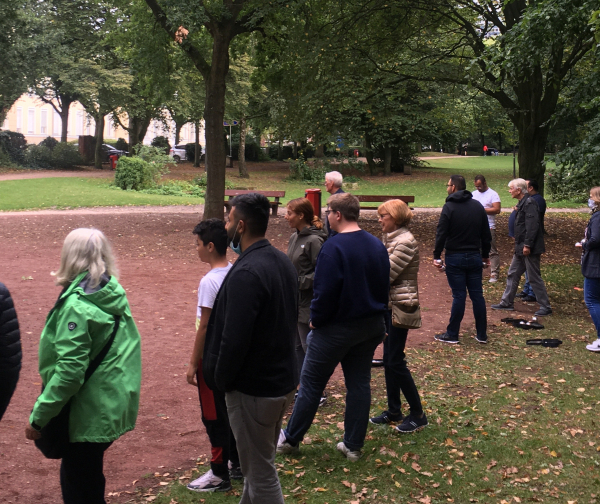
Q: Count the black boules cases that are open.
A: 2